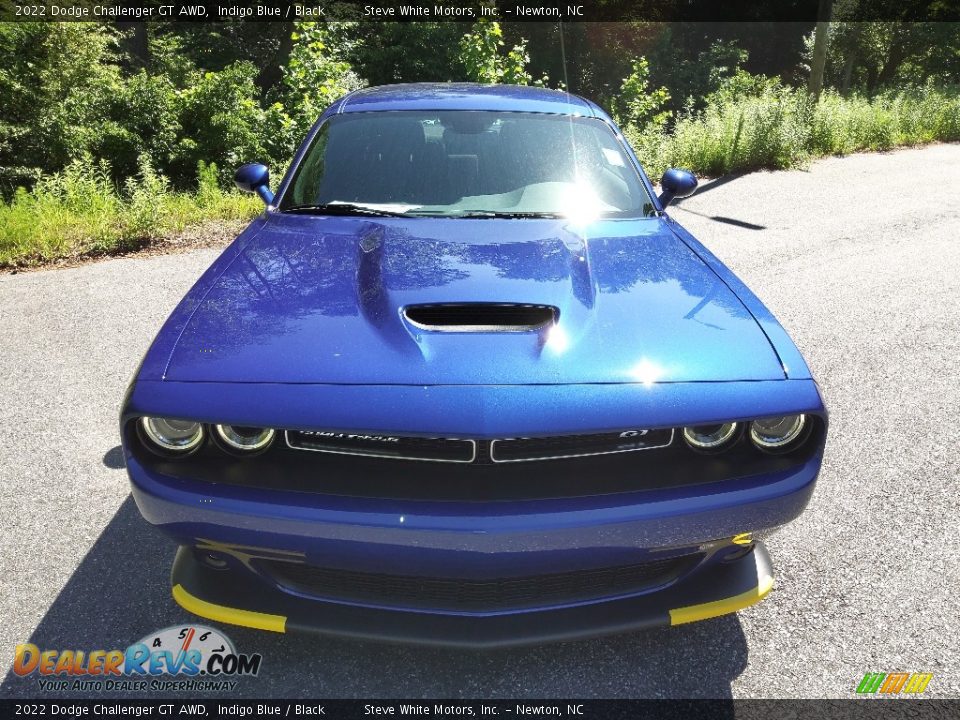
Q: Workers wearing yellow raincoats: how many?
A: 0